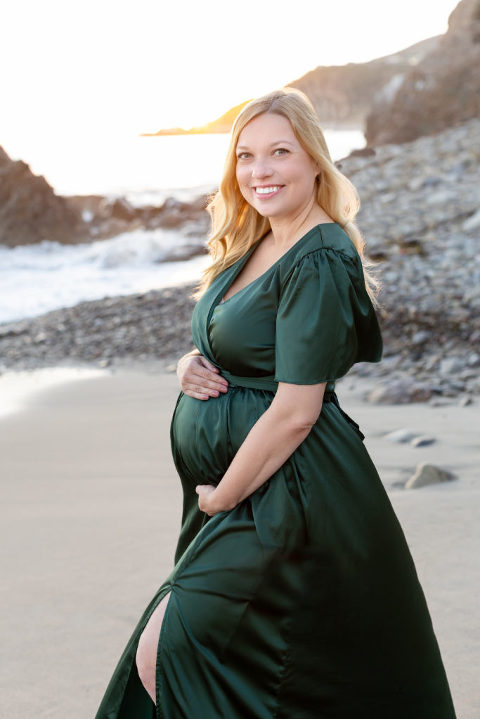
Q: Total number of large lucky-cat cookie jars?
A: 0